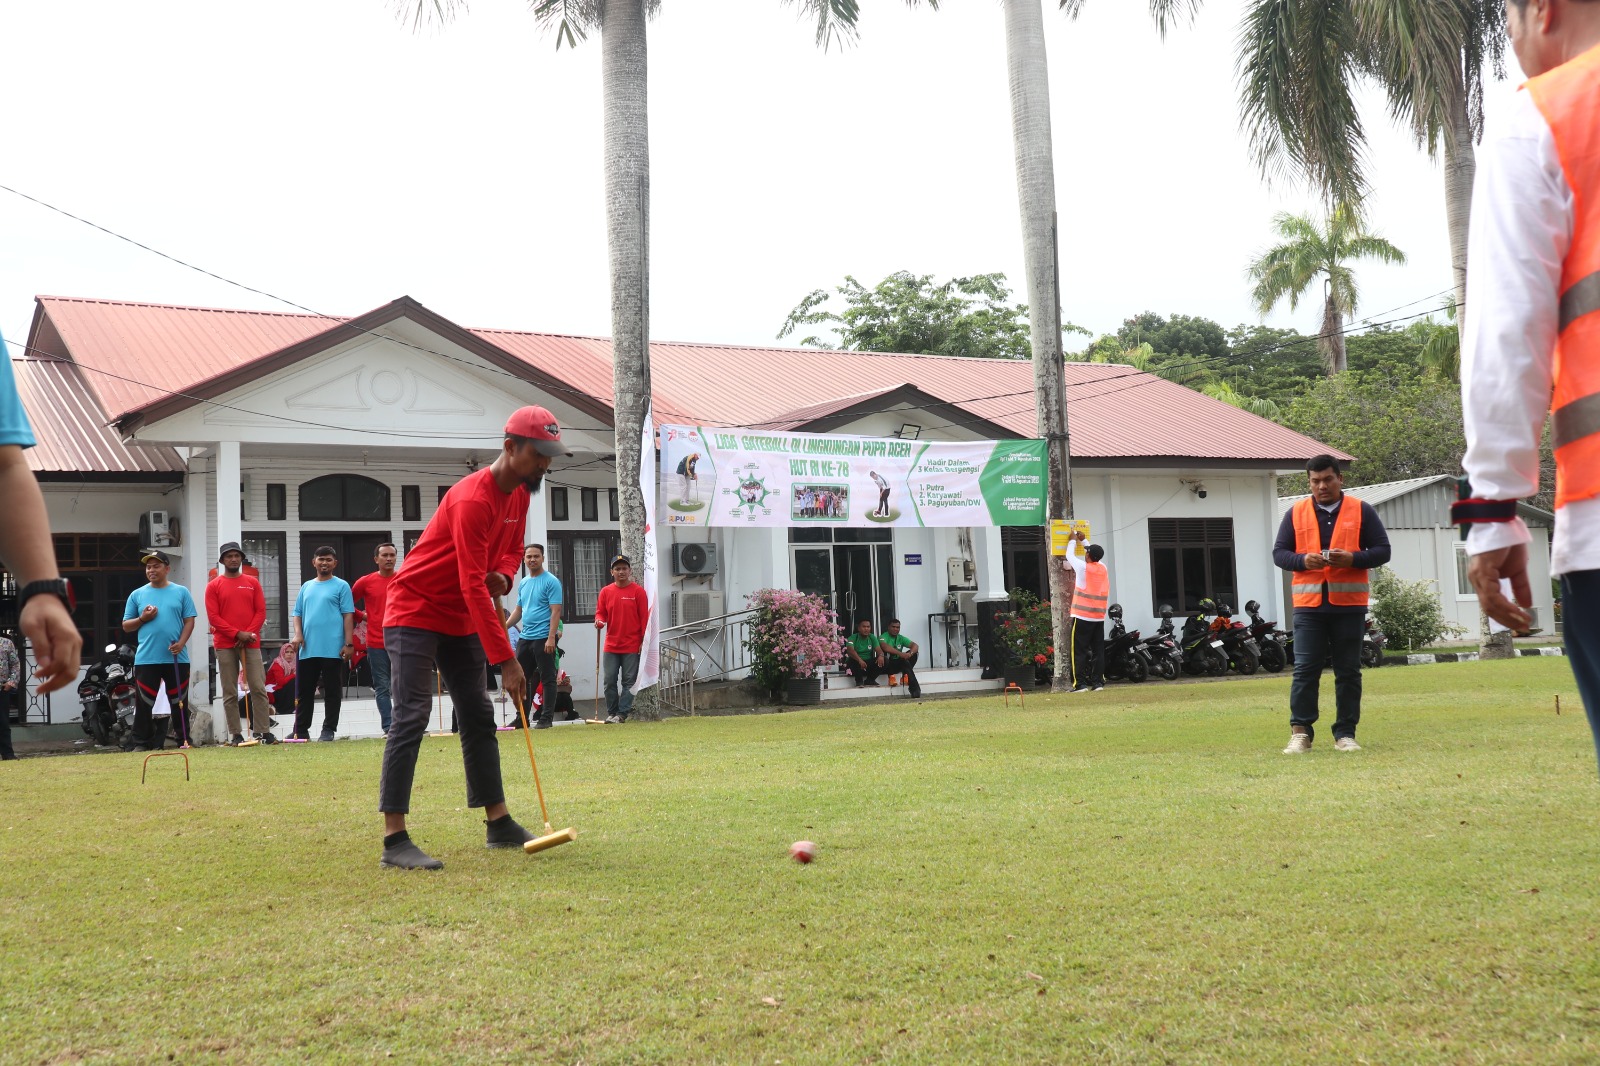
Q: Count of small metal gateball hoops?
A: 2